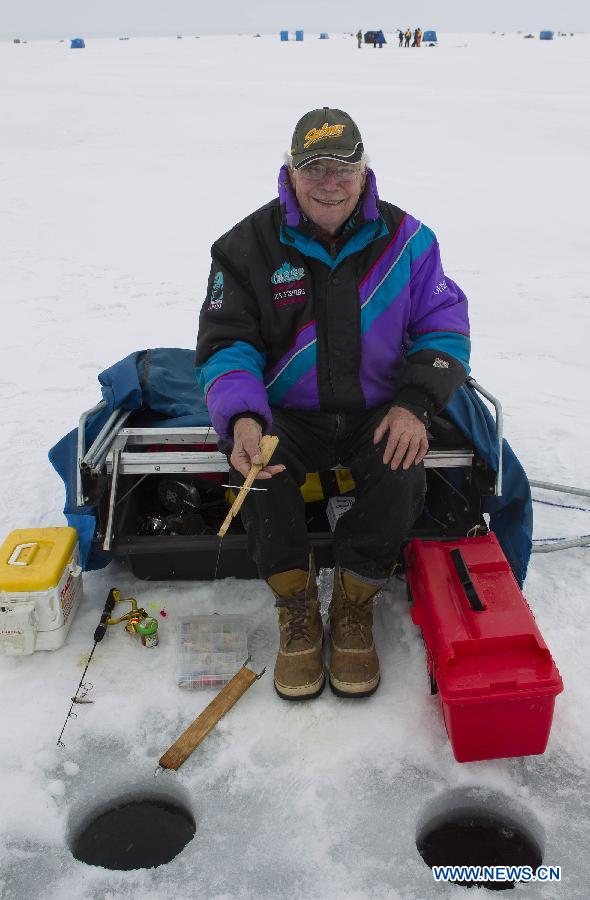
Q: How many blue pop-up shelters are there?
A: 6